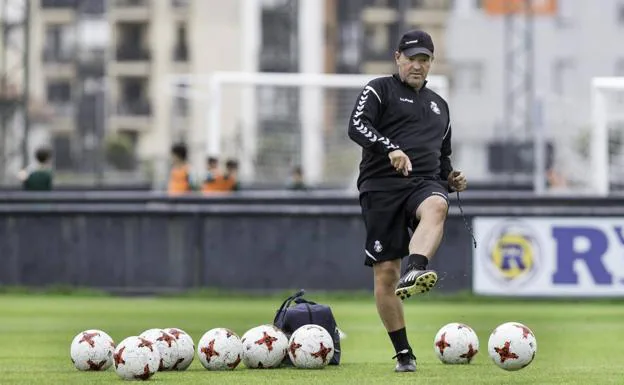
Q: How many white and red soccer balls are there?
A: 9